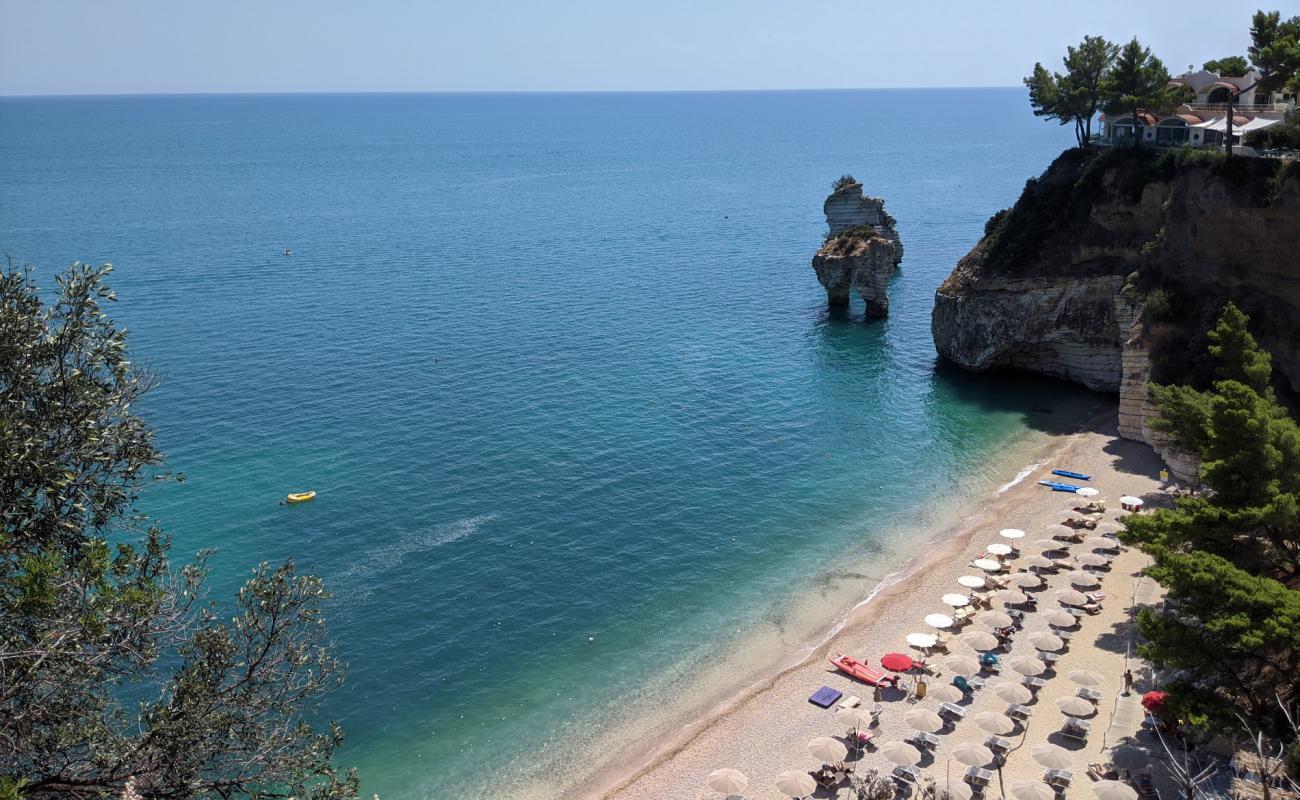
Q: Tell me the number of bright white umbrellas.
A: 9